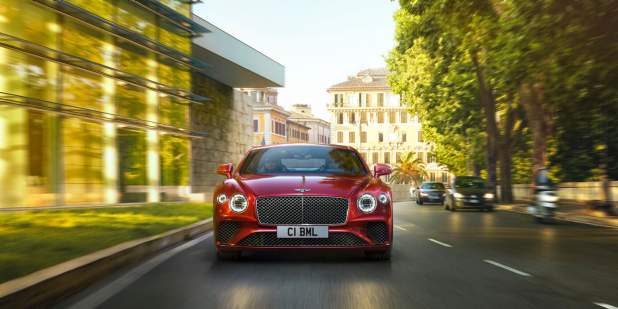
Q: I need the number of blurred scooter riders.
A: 1